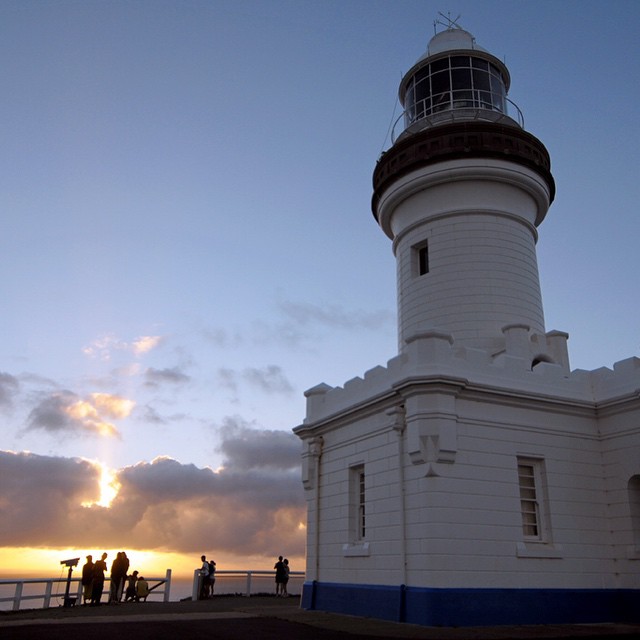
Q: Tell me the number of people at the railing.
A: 10